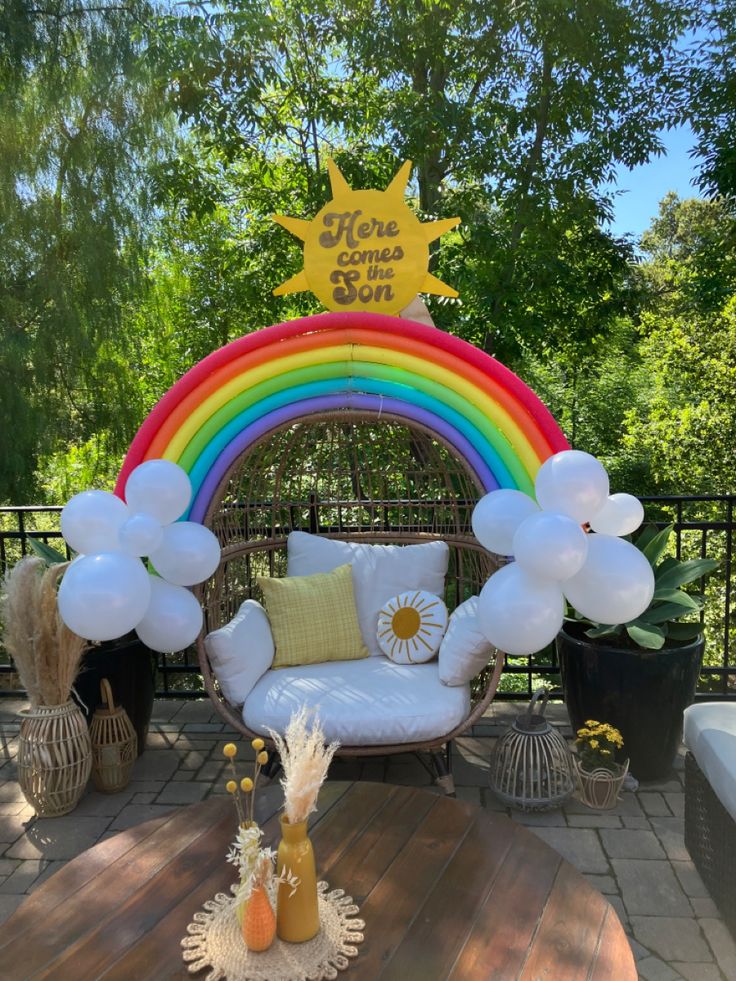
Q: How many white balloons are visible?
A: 12